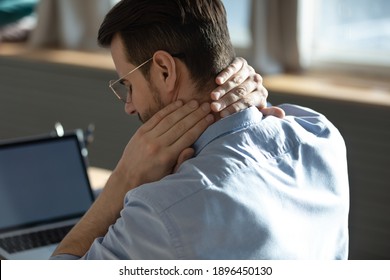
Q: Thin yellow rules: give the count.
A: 0